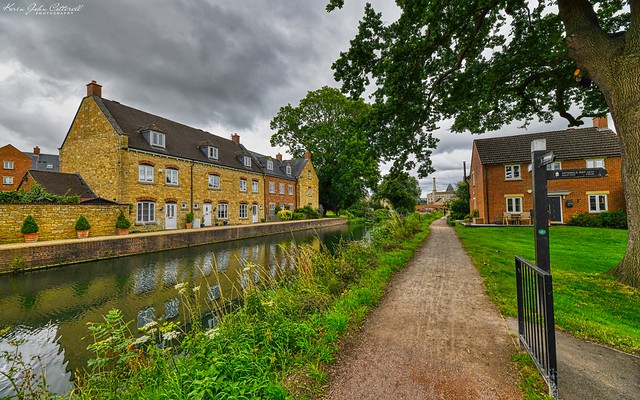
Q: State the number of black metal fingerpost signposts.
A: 1